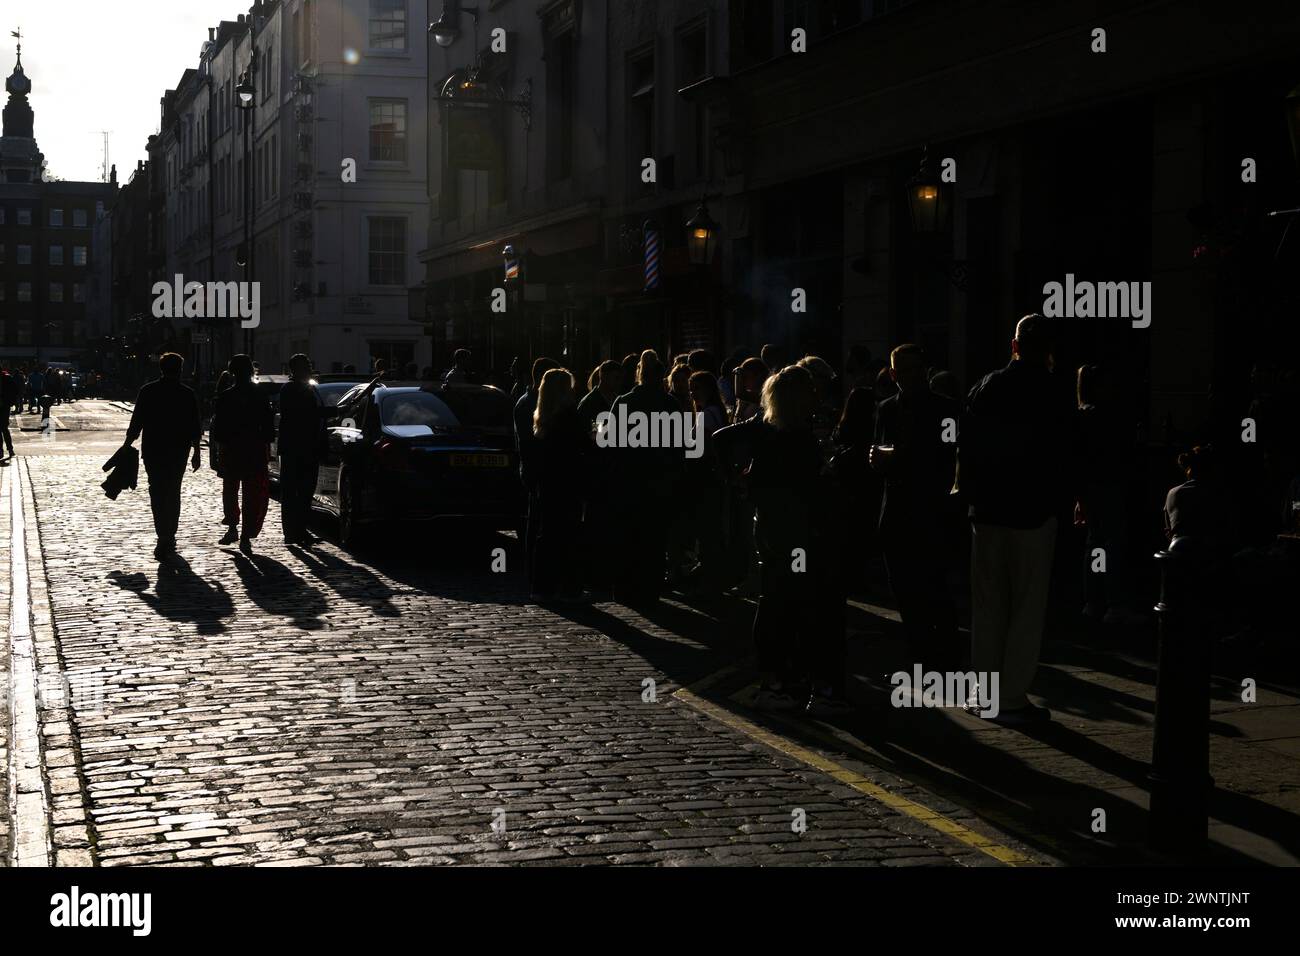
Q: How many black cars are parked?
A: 2